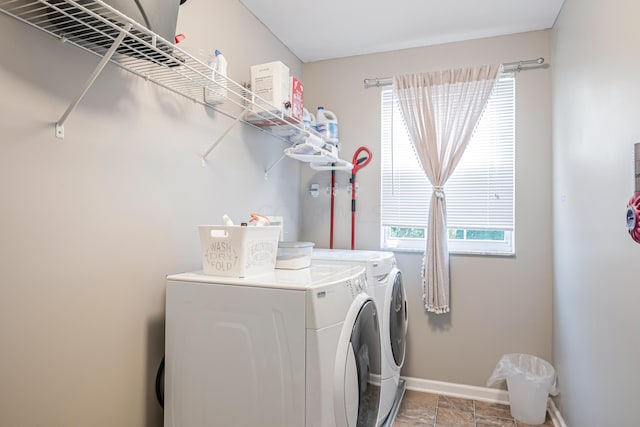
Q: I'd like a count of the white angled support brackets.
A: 3